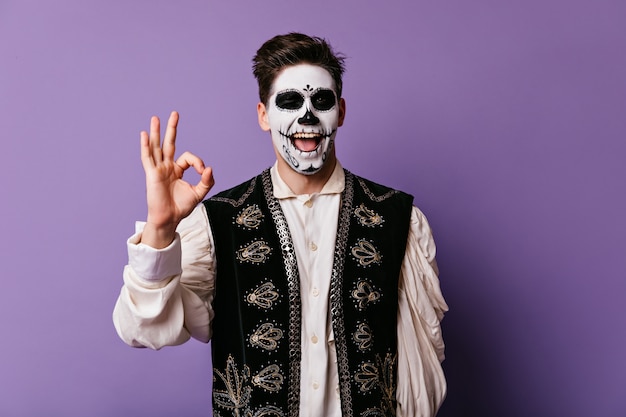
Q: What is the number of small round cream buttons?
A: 5